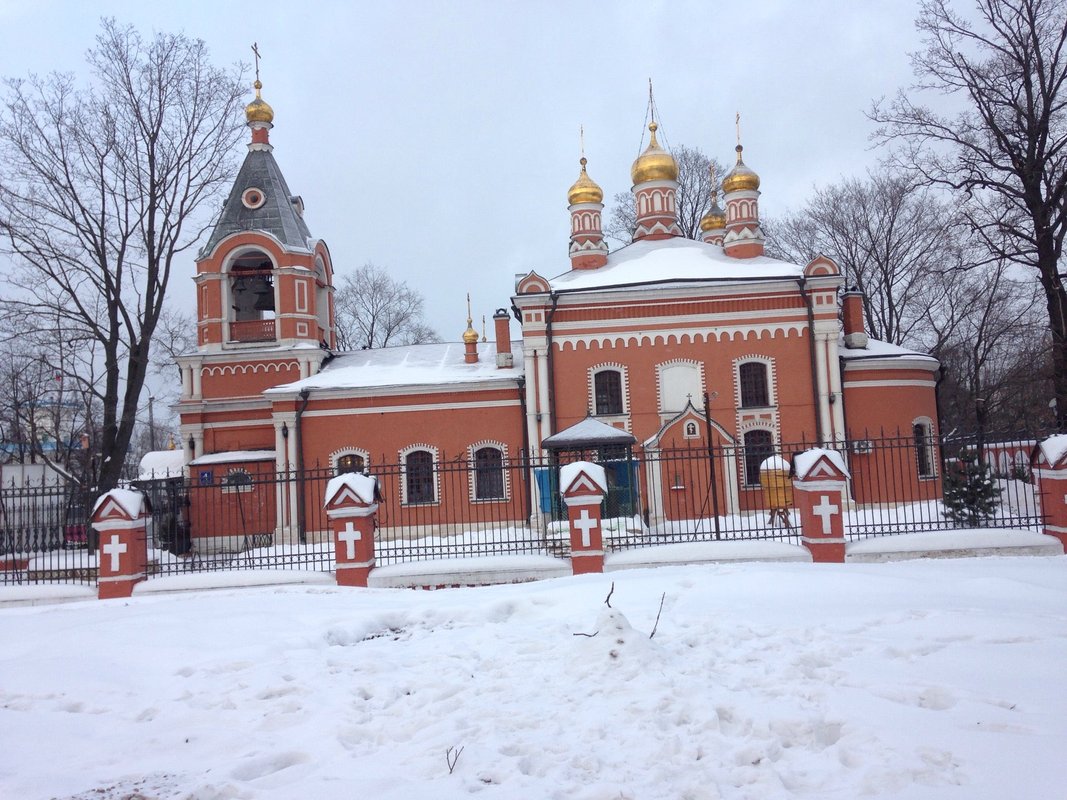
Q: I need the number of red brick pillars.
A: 5